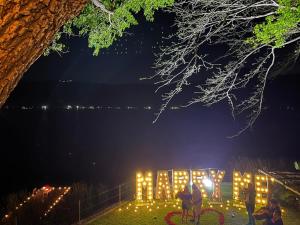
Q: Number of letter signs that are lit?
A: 7